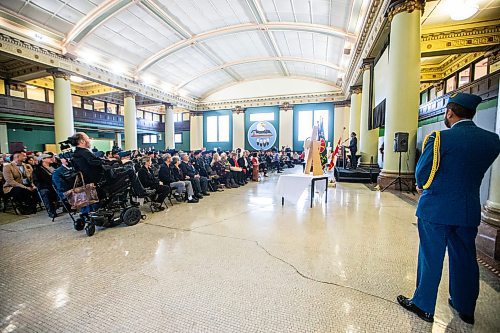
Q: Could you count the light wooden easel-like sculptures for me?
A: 1